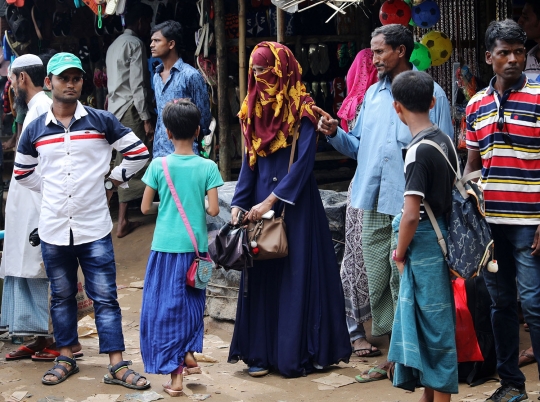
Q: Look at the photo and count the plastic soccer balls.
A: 4